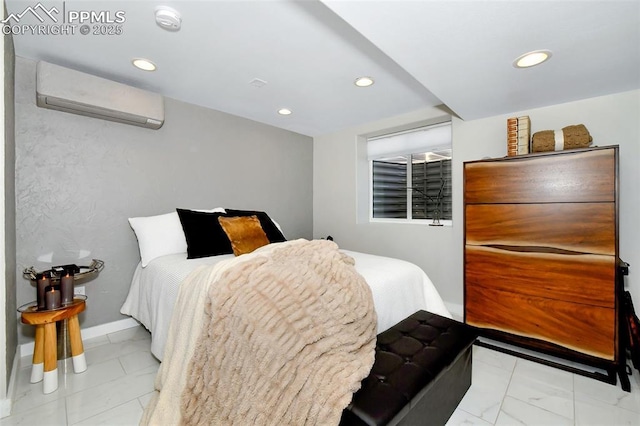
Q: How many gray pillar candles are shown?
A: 3